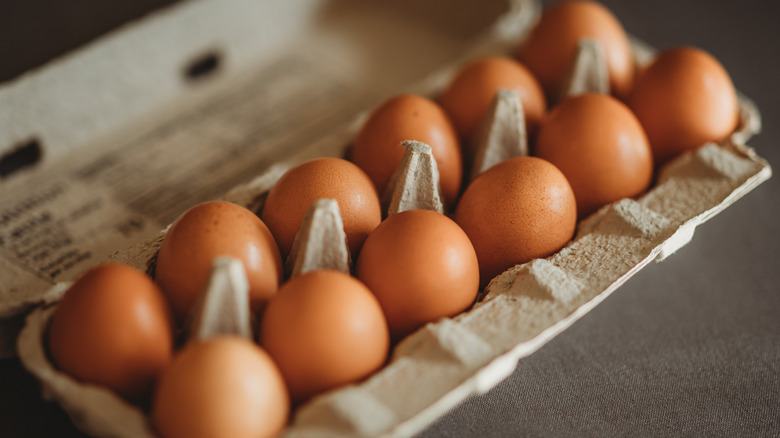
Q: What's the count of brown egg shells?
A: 12